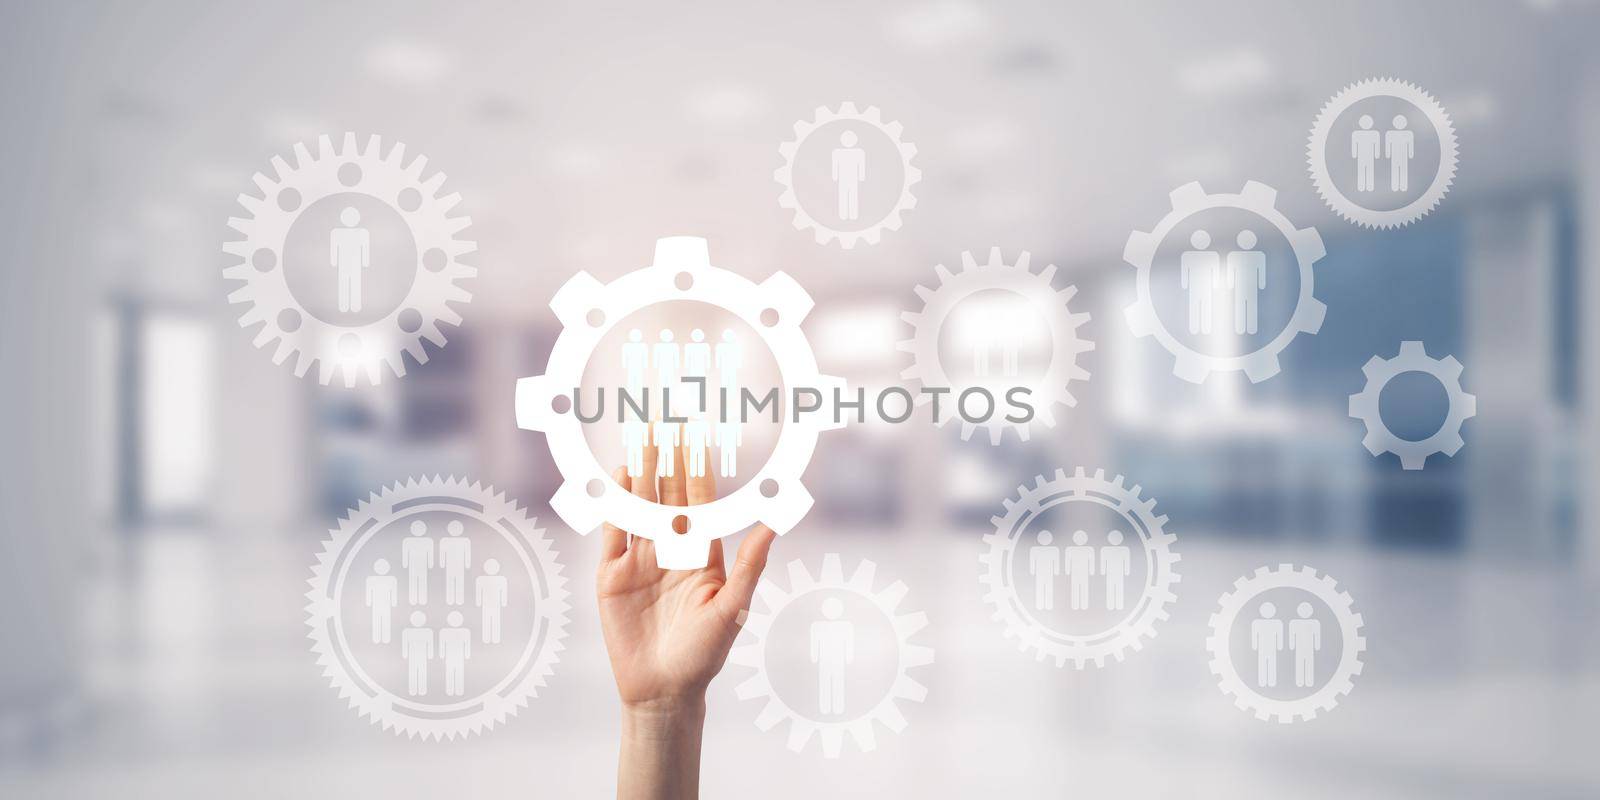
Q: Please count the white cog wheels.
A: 11